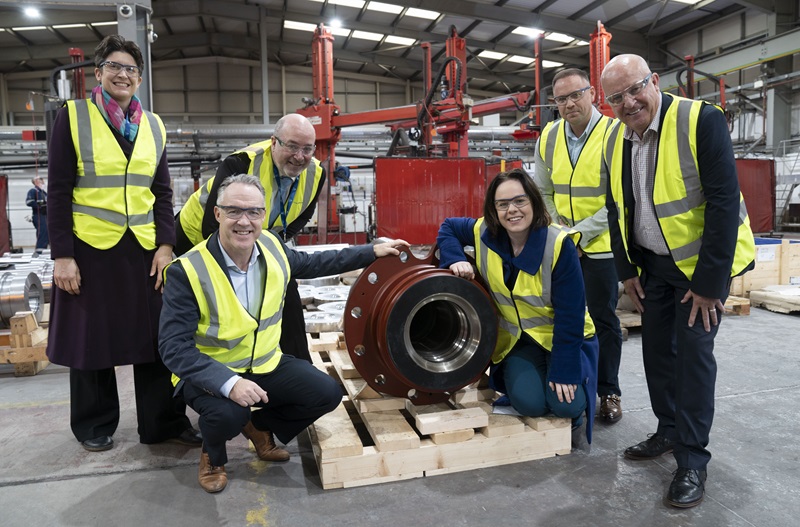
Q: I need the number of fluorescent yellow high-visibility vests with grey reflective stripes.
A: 6